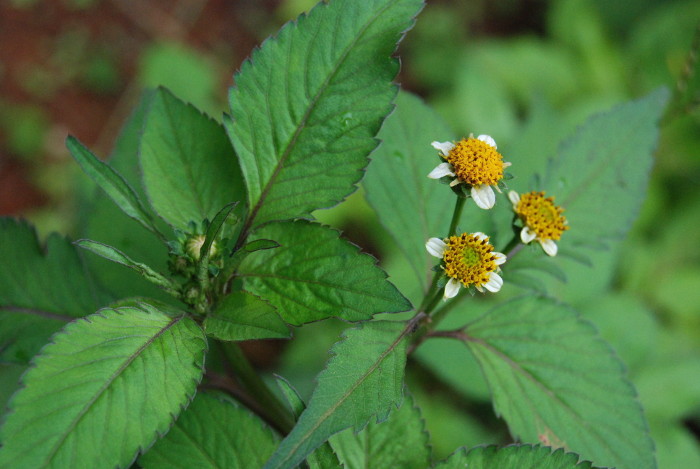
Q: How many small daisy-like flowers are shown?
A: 3